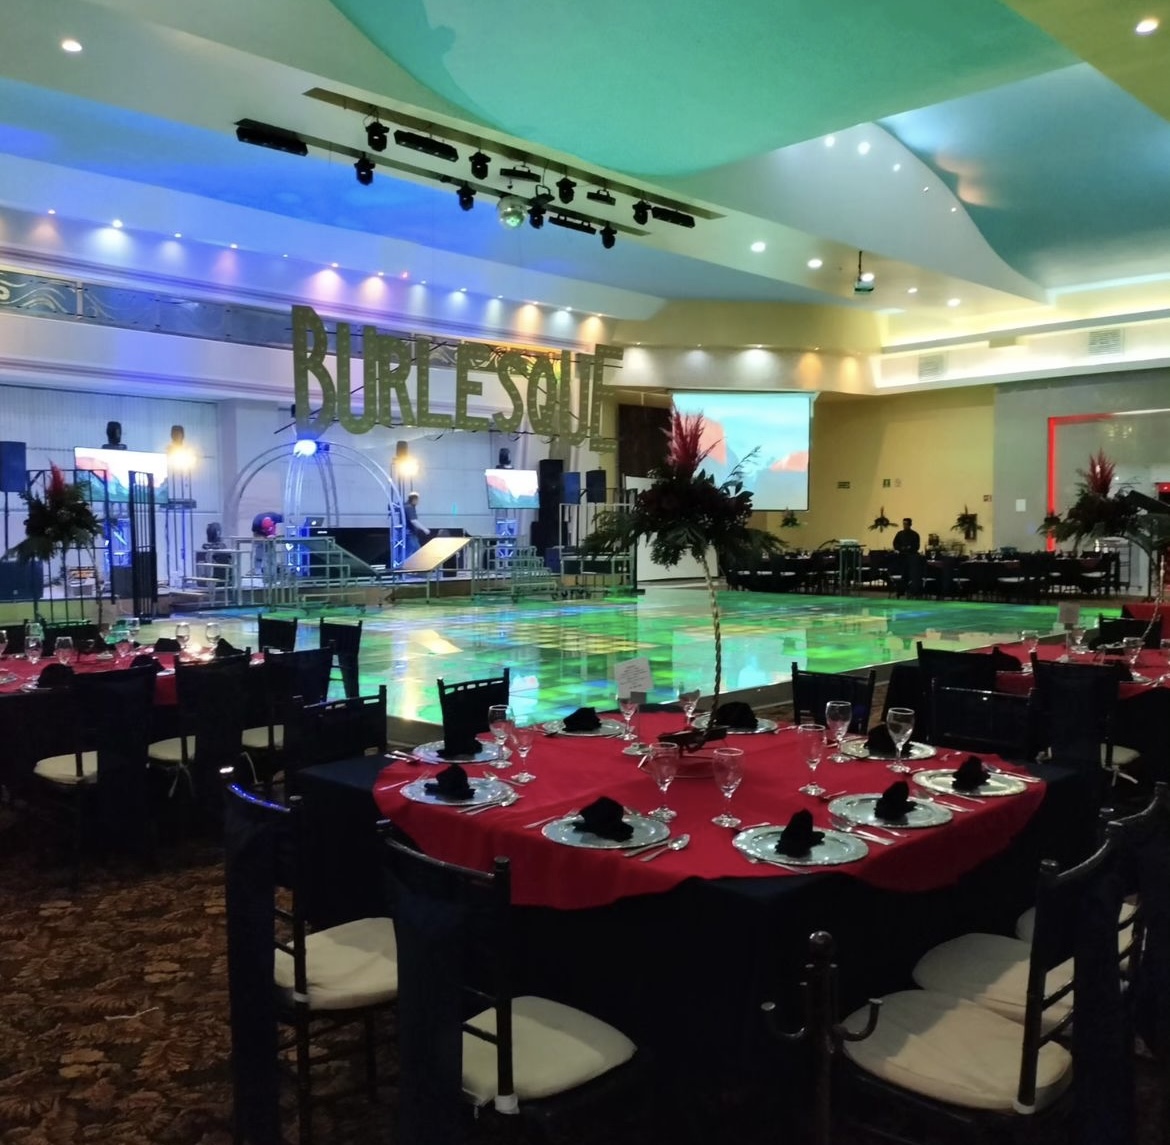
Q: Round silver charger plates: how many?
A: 9